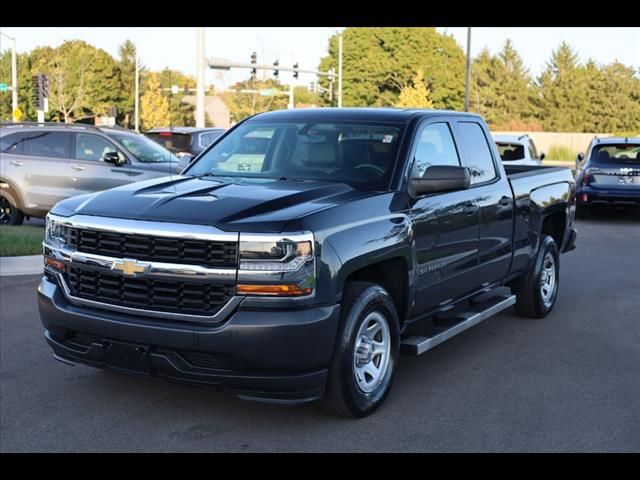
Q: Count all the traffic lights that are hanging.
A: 3